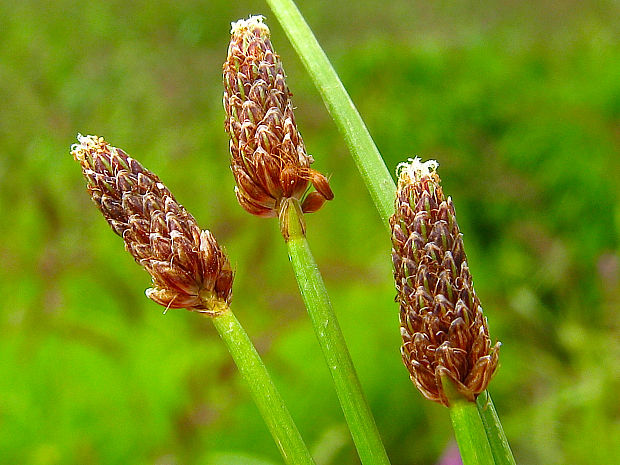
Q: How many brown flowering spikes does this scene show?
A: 3